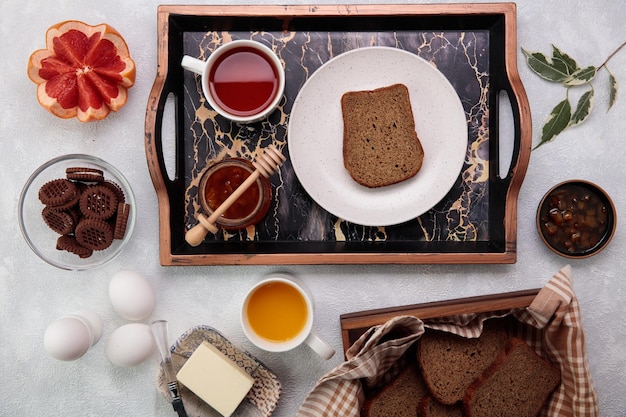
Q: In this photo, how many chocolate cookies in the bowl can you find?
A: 8